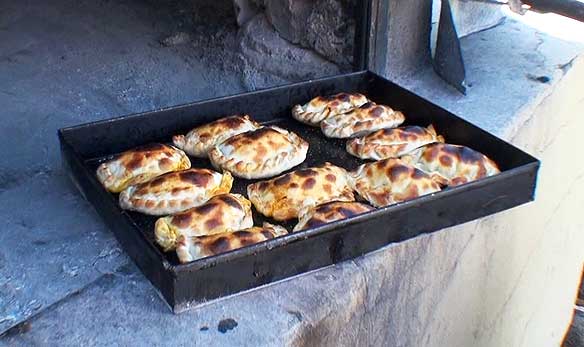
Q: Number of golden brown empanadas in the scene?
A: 13